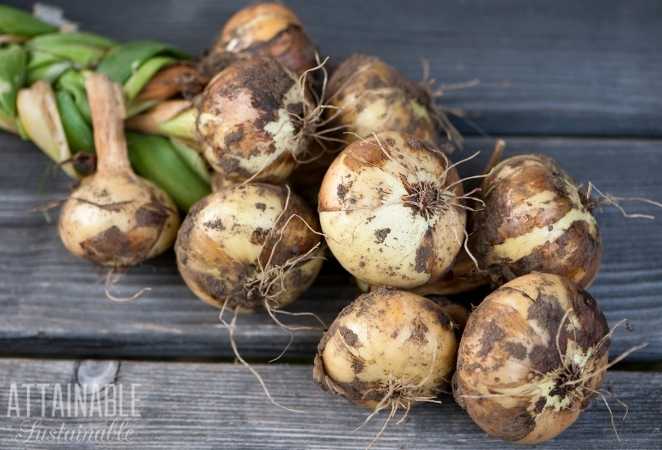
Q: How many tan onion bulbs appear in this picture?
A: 9